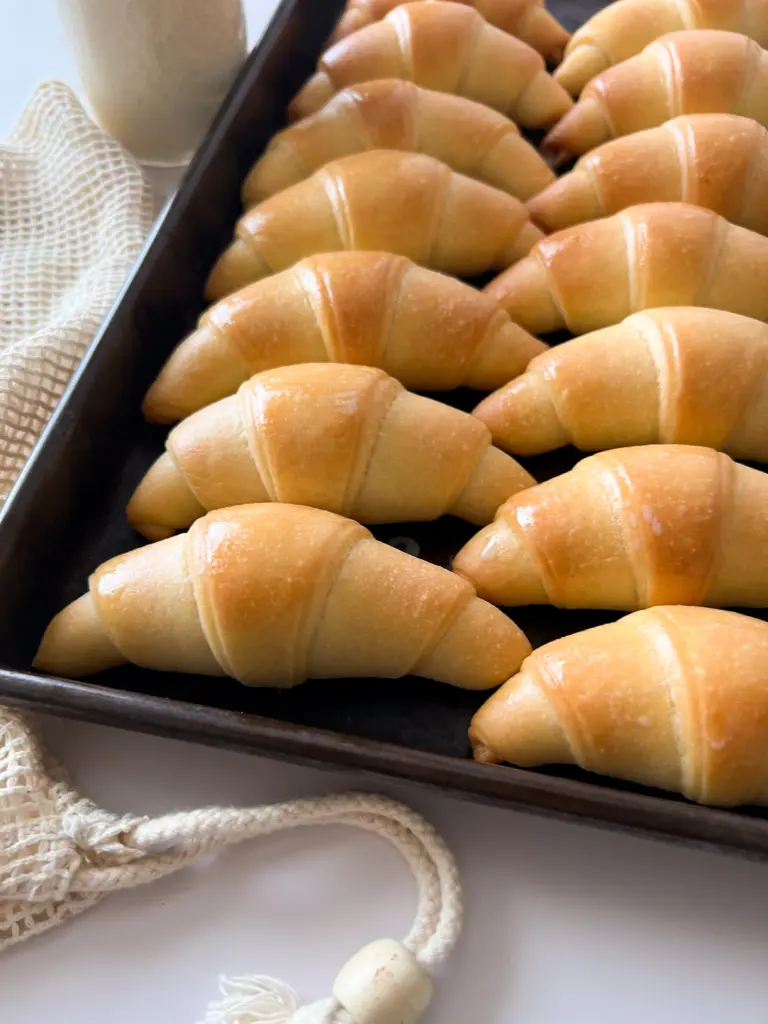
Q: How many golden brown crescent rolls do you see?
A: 14